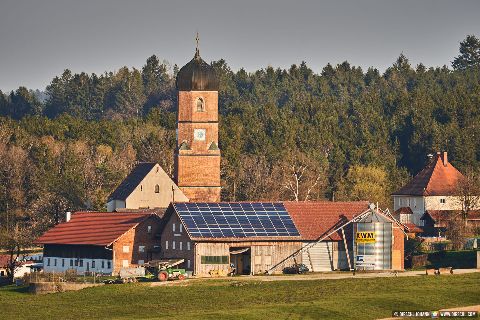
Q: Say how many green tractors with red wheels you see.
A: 1